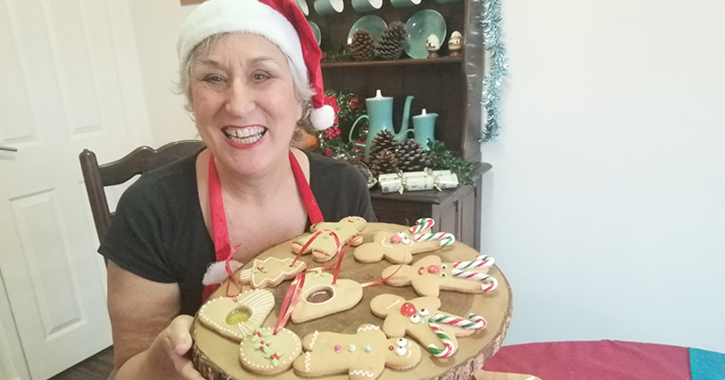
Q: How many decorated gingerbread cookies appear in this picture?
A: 9